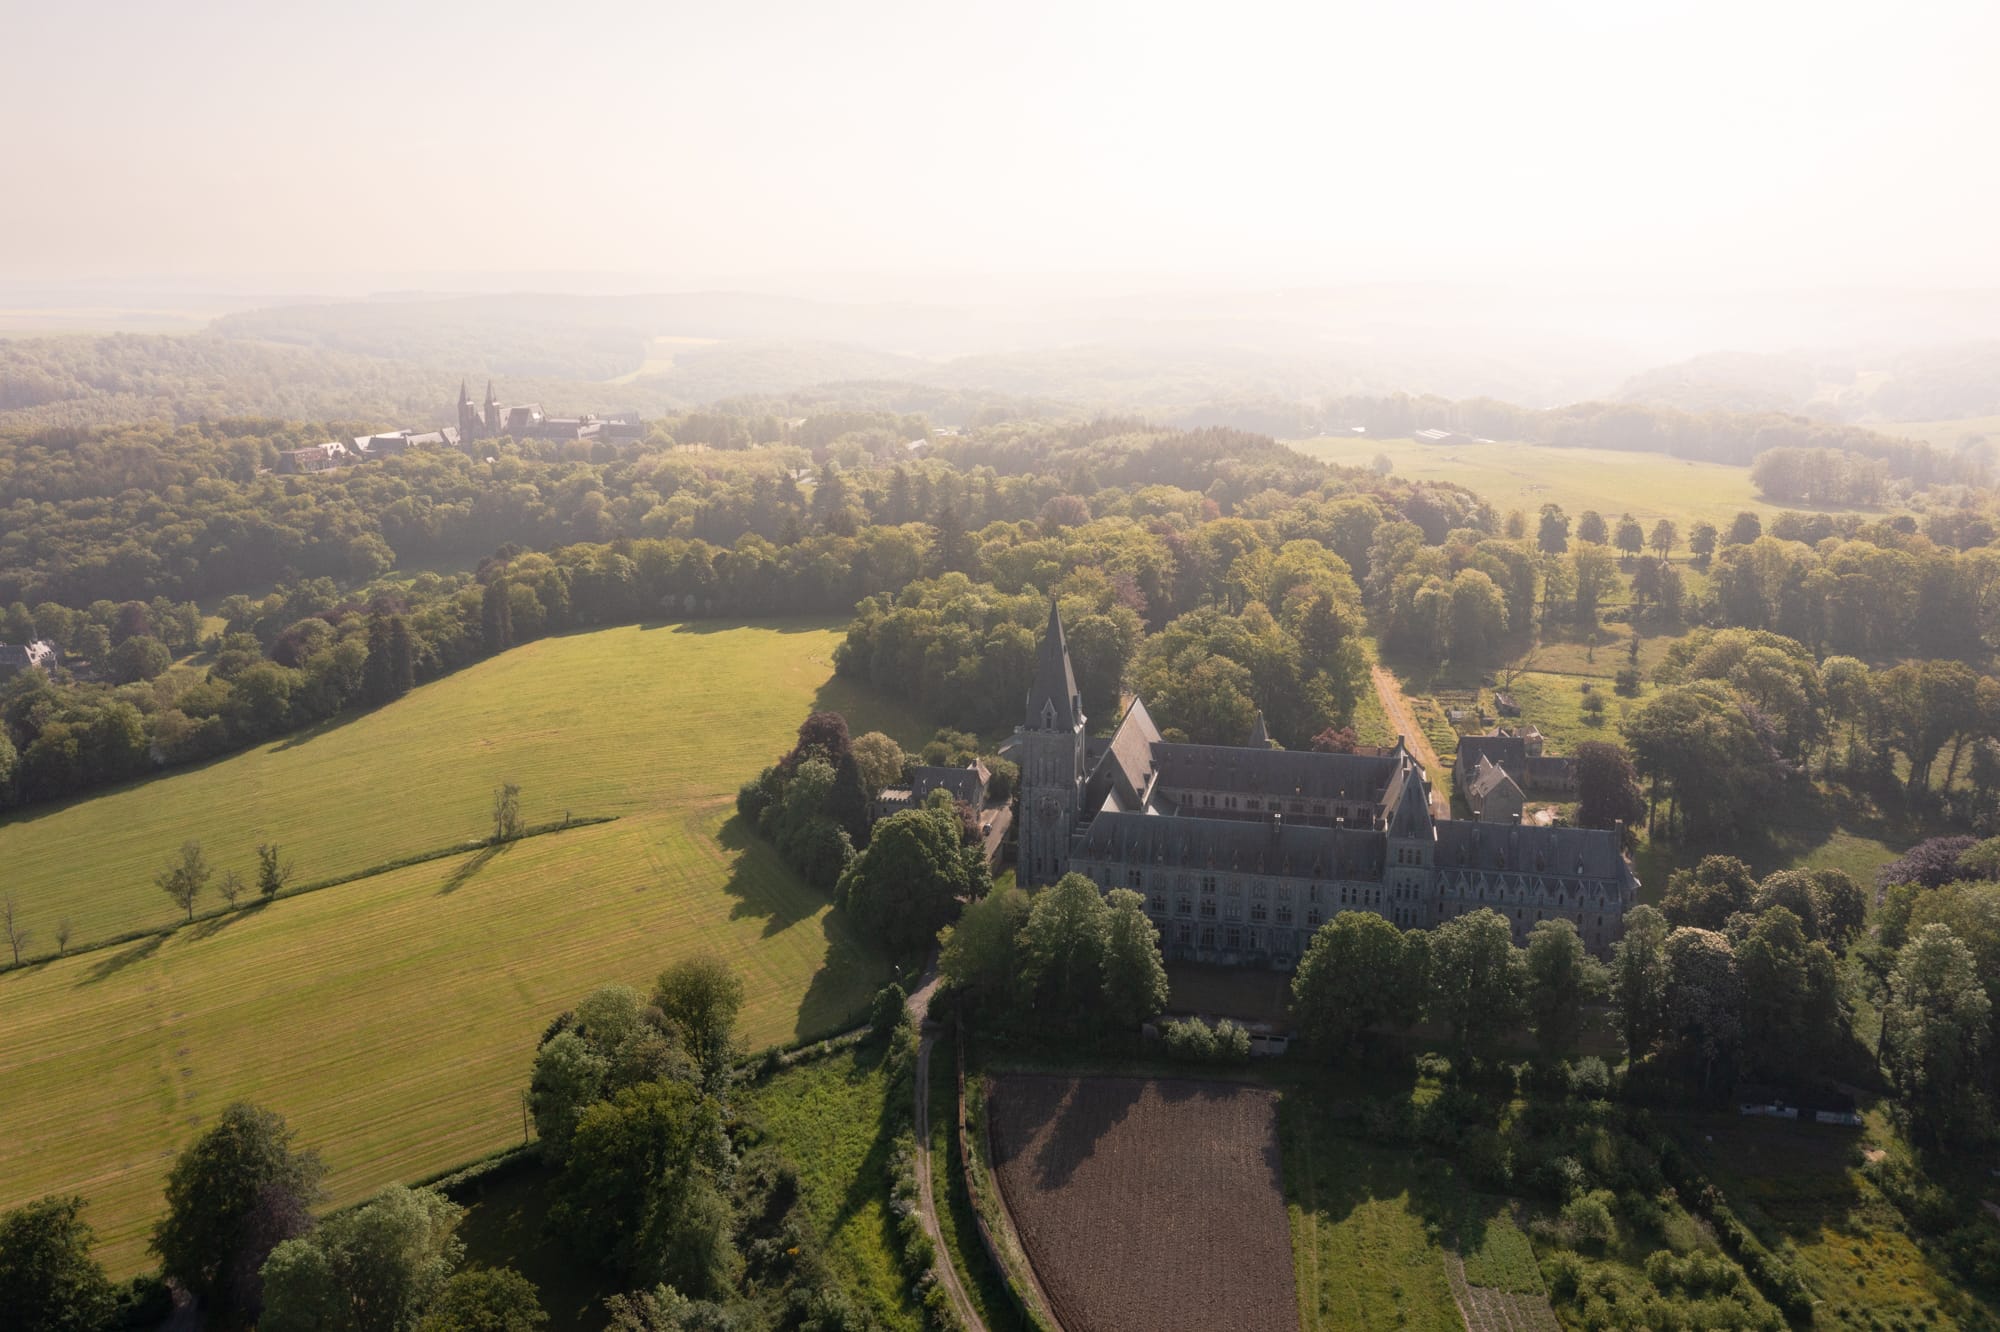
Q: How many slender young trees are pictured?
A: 6